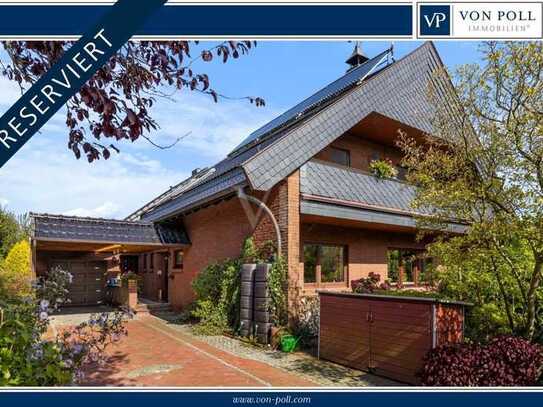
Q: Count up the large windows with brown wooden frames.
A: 2